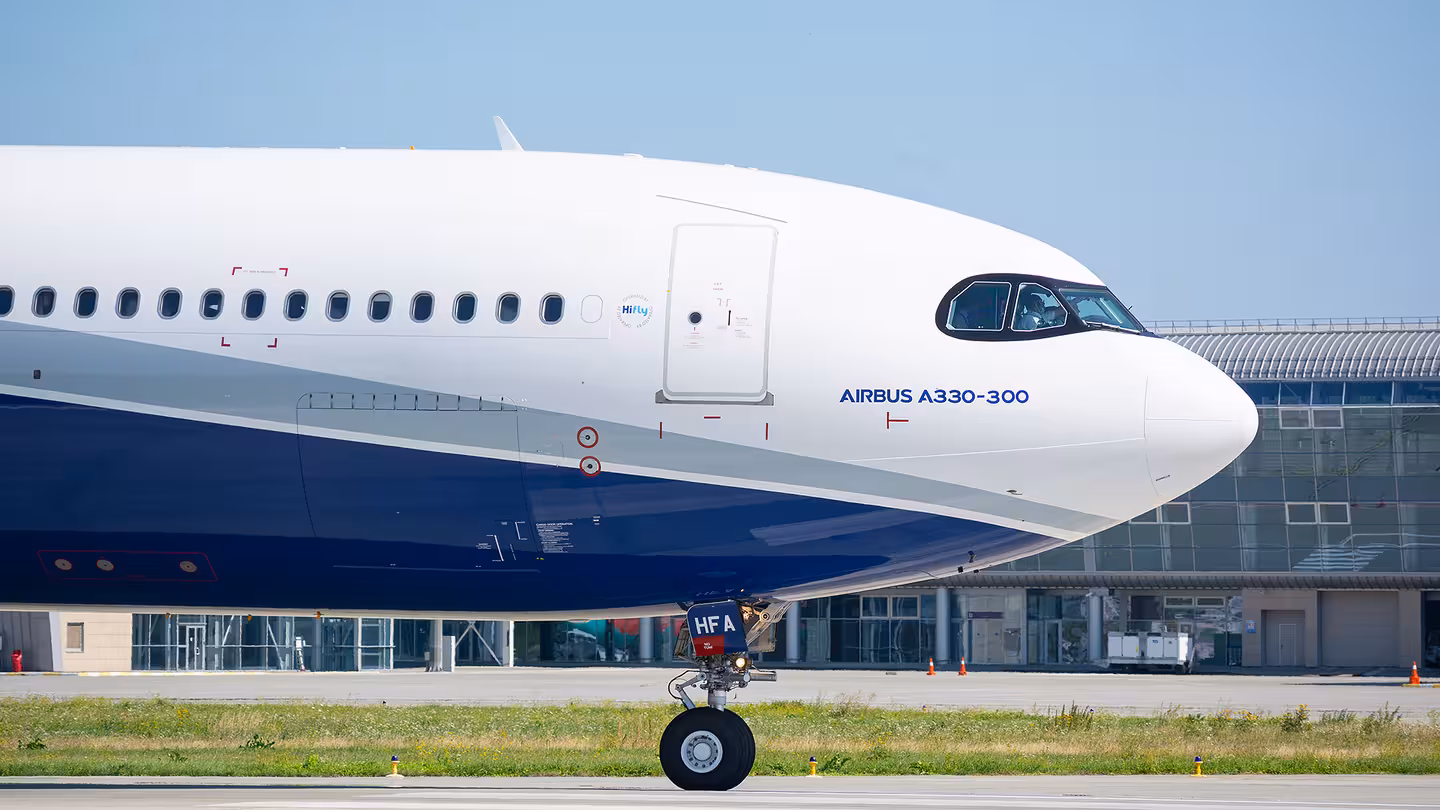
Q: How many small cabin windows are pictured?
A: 14